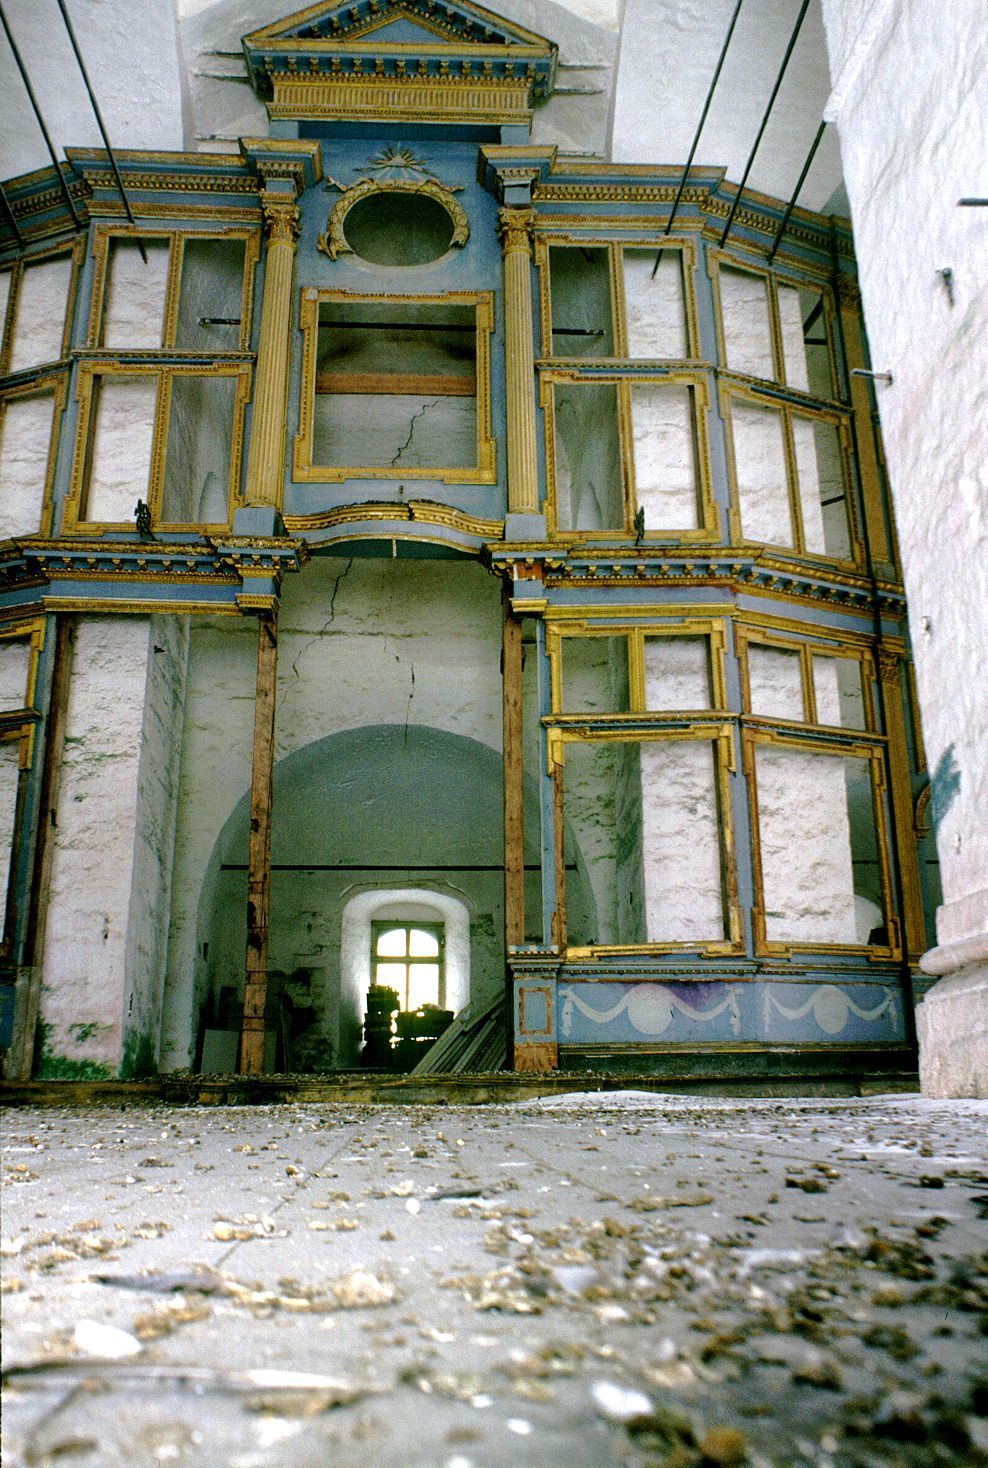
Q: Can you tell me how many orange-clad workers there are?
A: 0